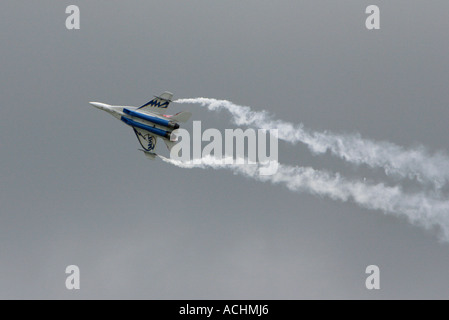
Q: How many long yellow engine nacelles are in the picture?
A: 0